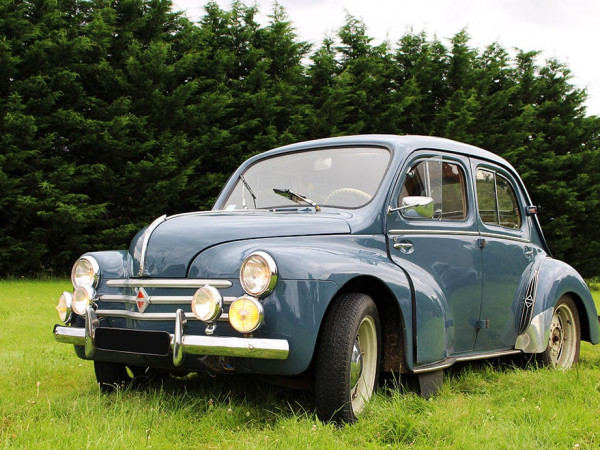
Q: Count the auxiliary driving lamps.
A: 4